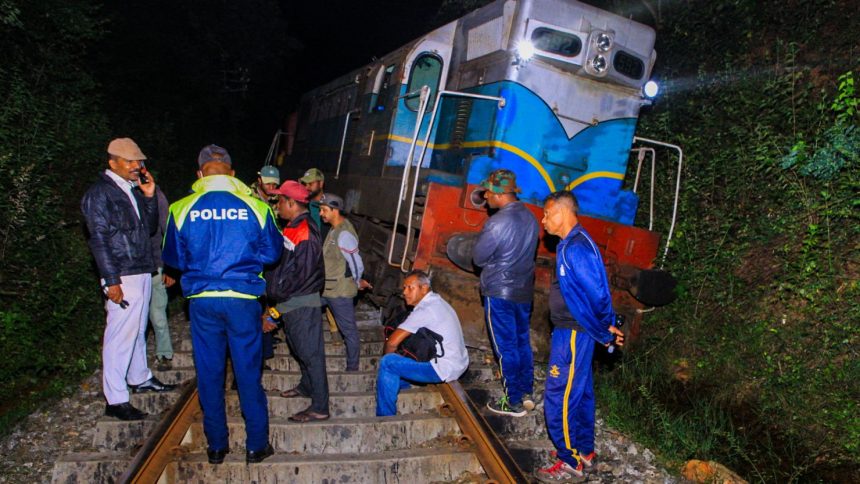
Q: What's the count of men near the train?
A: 10